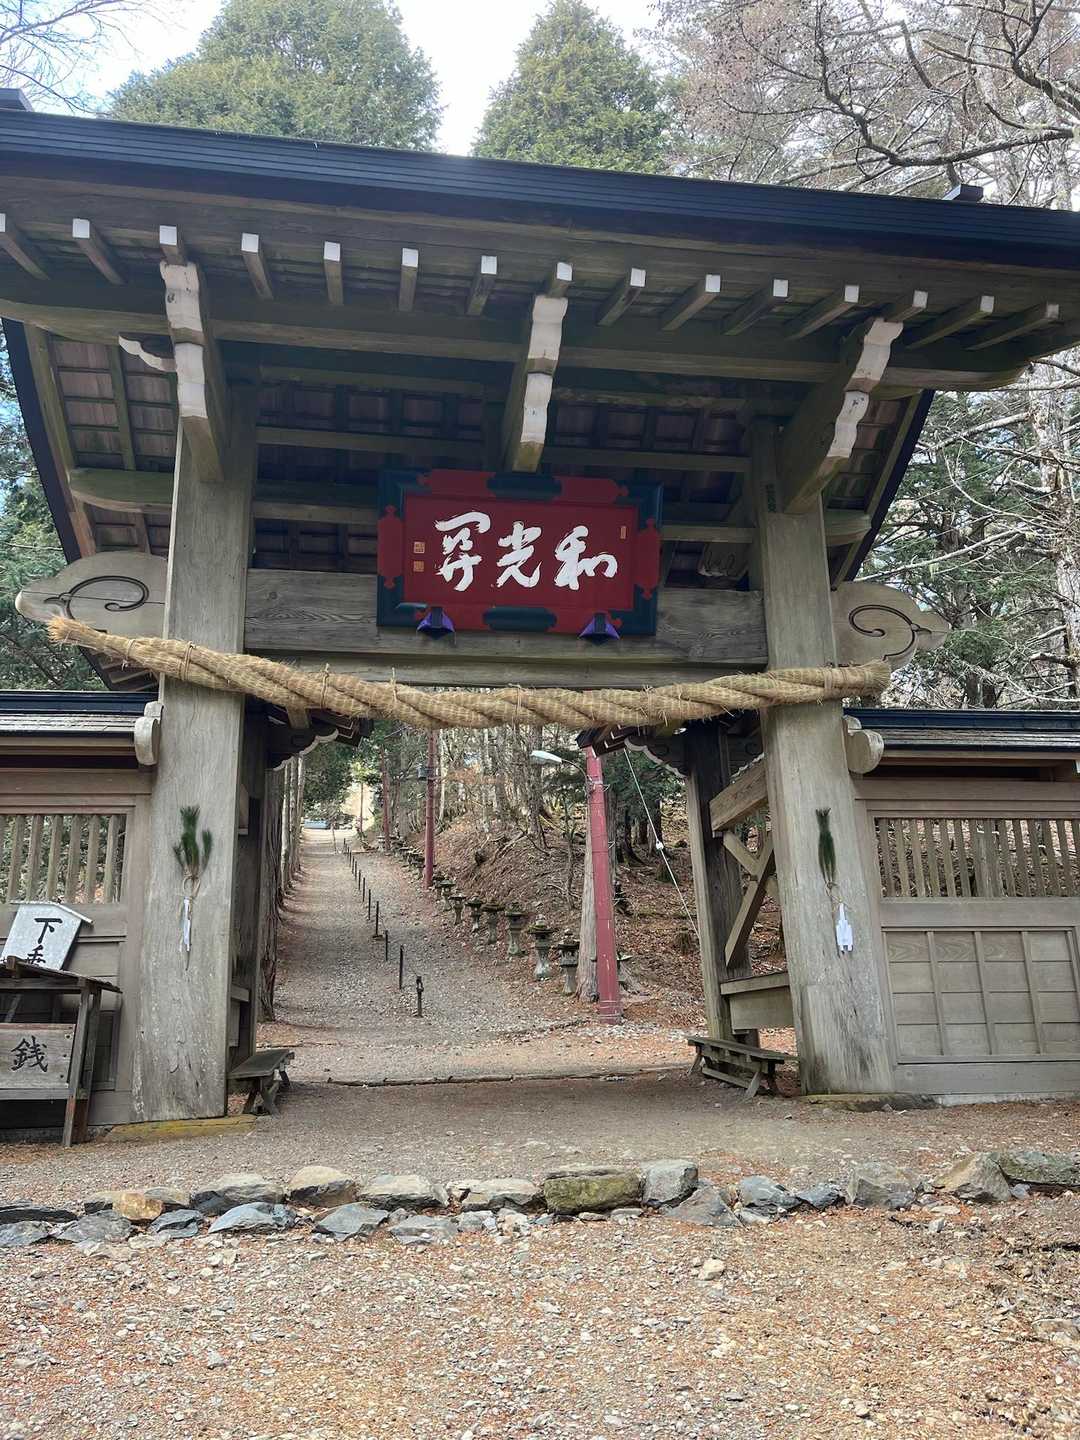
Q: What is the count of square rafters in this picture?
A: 15